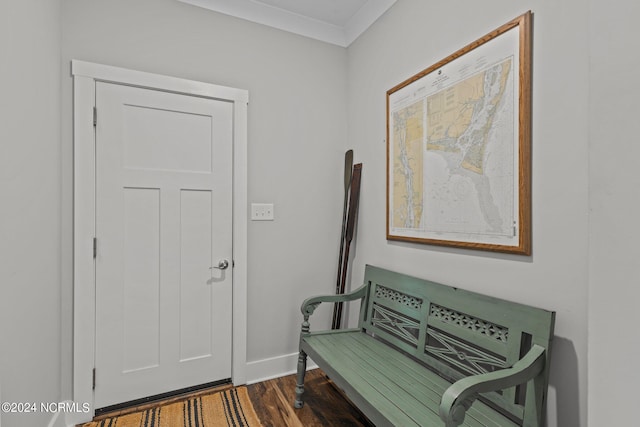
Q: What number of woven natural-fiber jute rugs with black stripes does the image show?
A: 1